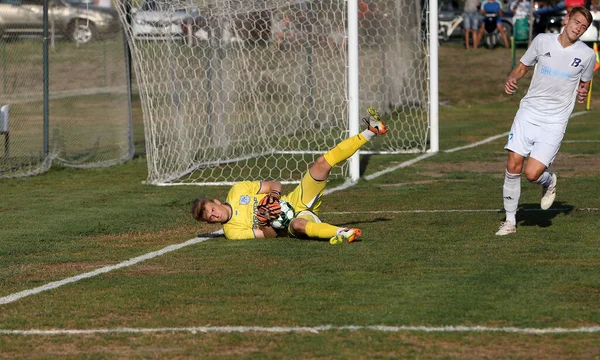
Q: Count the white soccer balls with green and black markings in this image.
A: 1